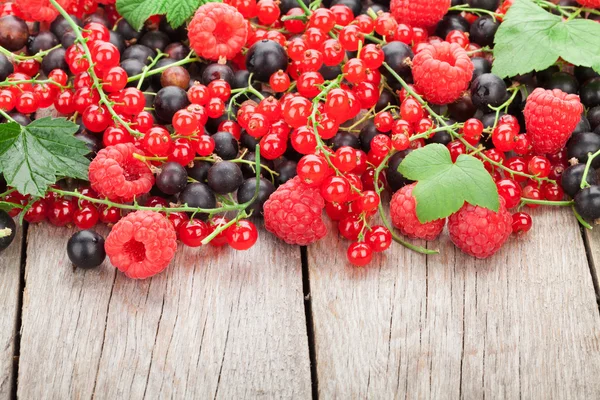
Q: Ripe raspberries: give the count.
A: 11